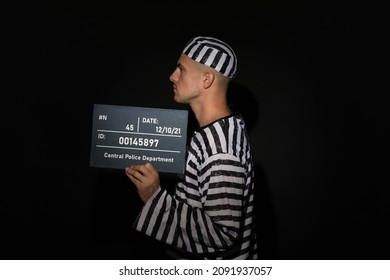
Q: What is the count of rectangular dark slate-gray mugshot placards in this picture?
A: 1